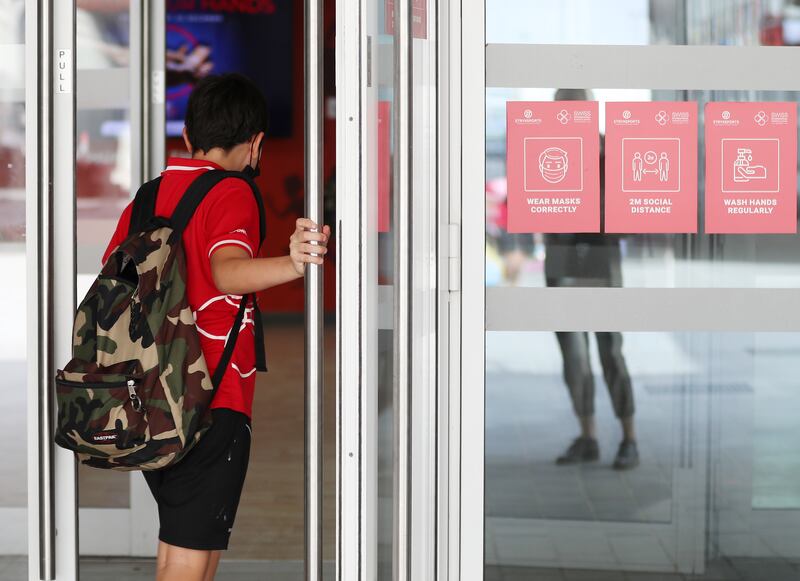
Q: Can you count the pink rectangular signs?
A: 3